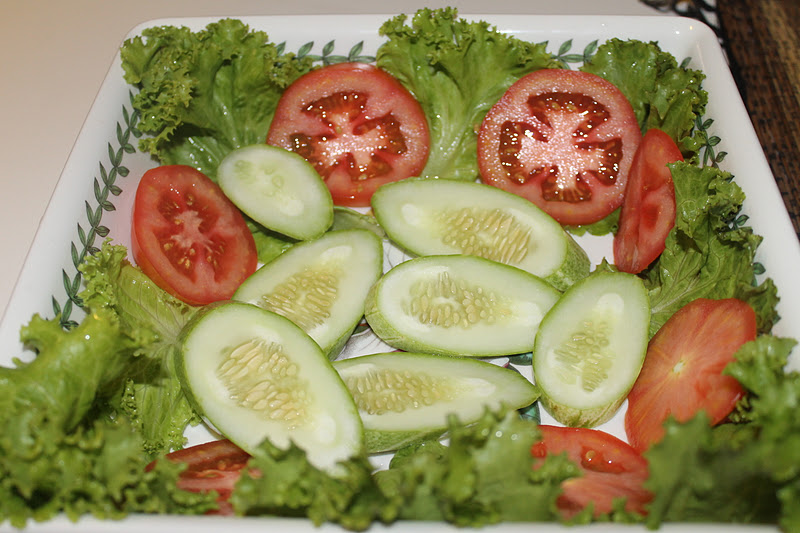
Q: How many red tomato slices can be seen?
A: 7